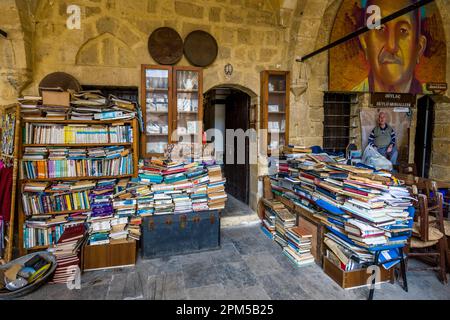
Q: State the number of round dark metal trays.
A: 3